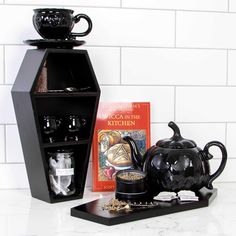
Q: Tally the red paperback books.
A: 1